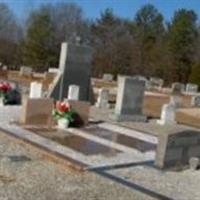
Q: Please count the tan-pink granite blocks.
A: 2